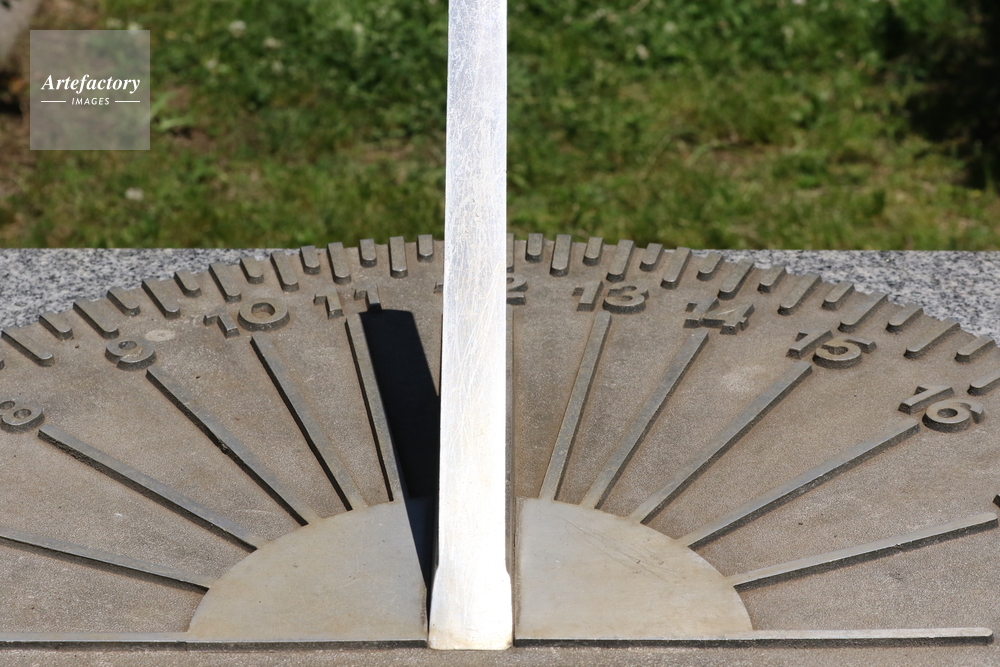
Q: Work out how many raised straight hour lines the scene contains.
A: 12